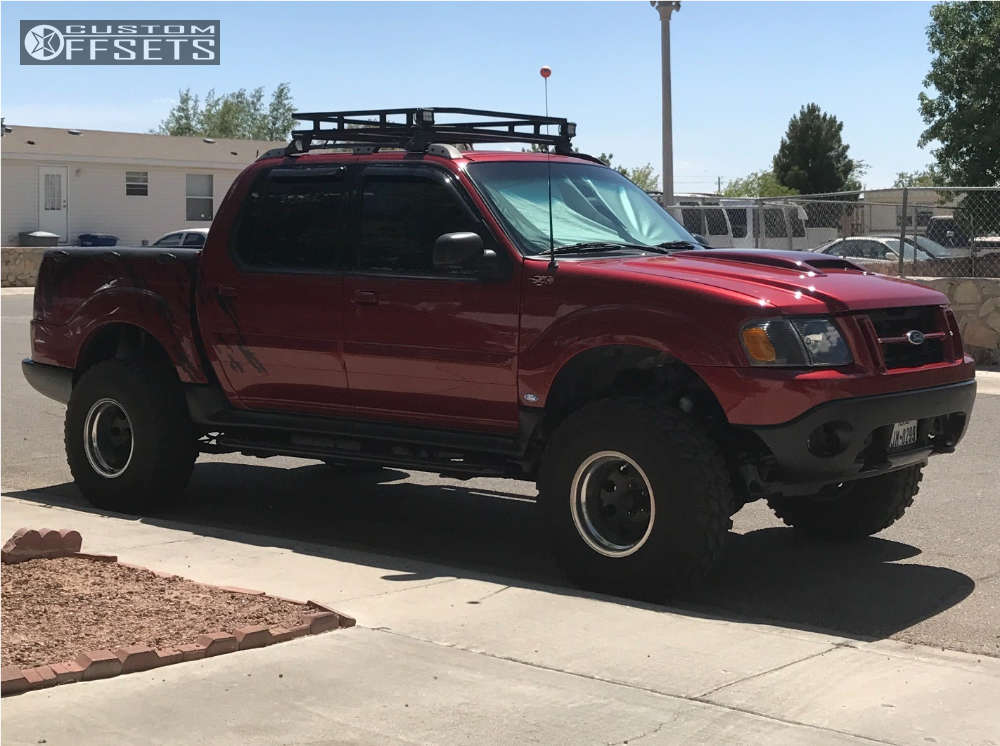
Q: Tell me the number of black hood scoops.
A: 1